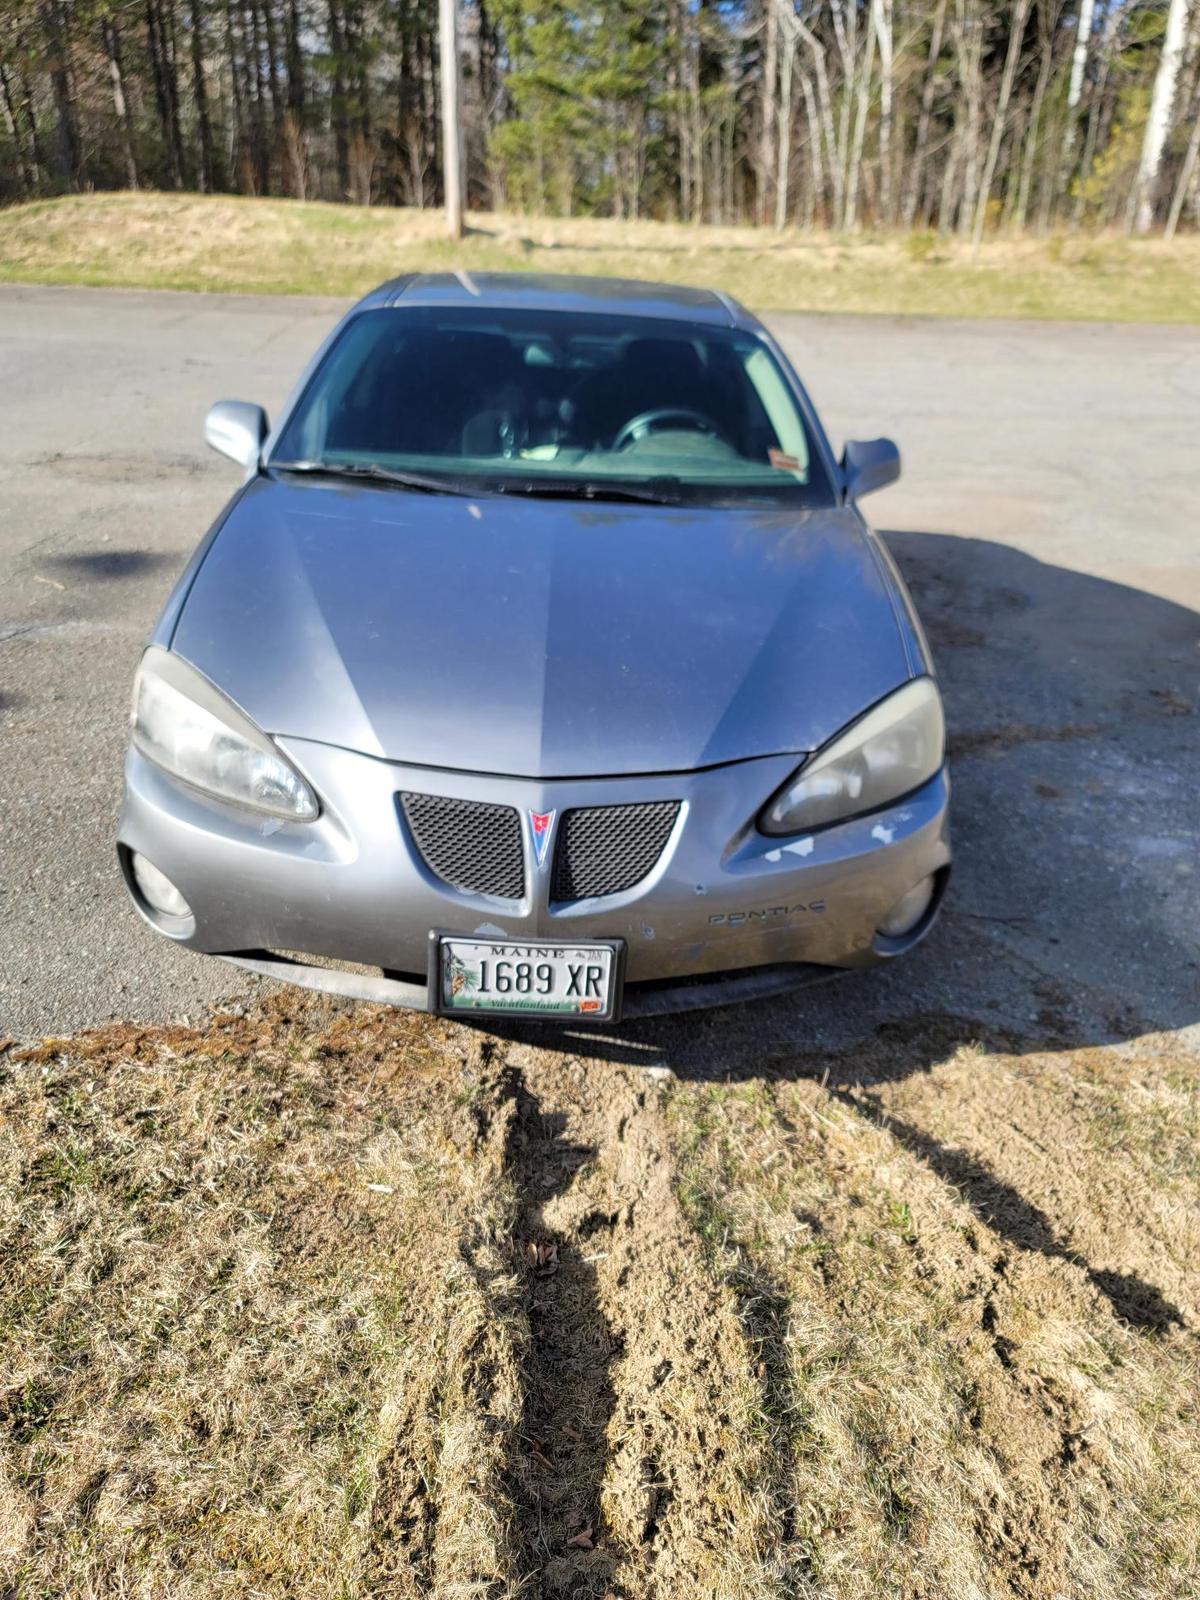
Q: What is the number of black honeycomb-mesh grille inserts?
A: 2